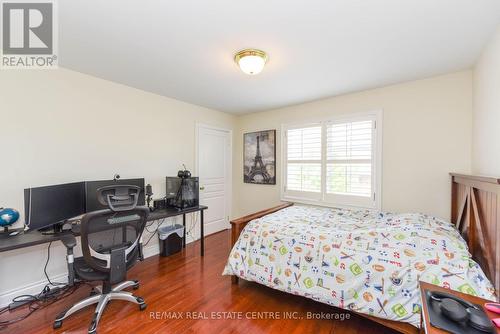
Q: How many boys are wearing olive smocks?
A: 0